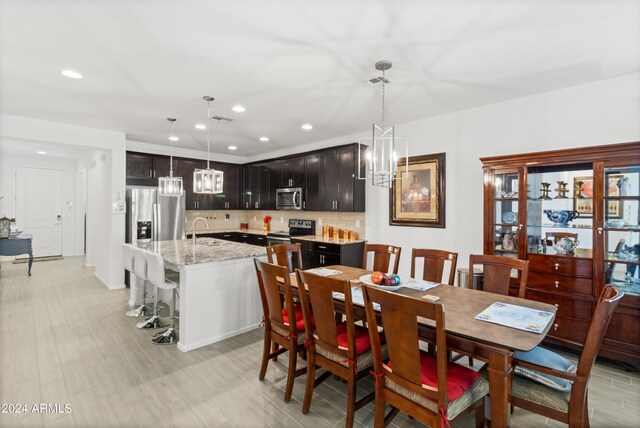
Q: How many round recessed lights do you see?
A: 8